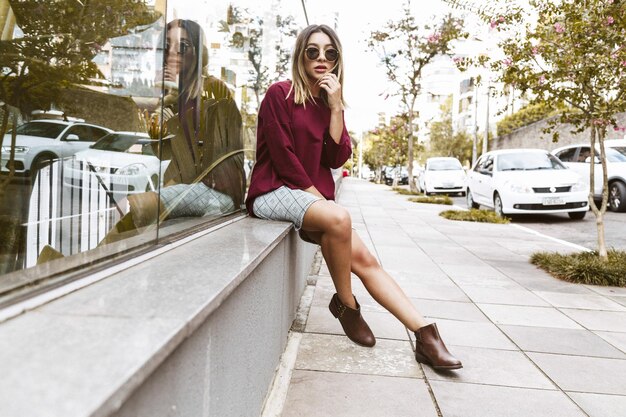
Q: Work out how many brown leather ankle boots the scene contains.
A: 2